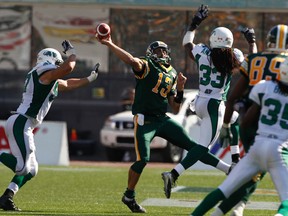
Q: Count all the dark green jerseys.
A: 2